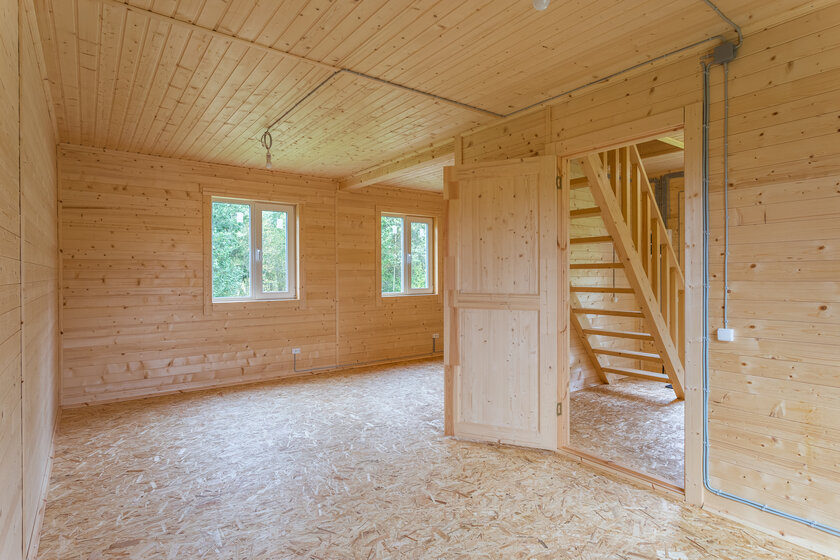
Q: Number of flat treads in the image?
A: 9